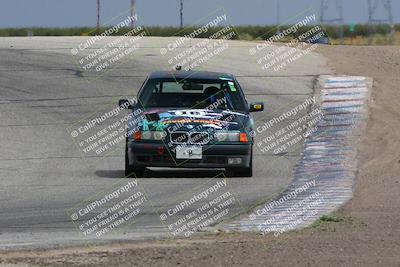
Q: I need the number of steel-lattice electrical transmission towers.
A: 2